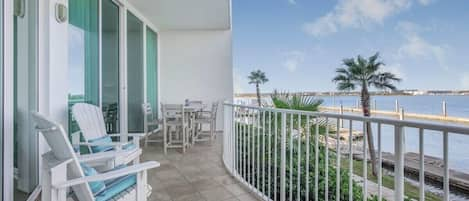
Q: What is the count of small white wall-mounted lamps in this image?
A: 1